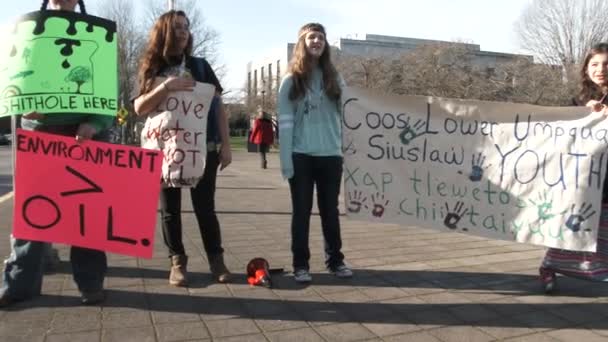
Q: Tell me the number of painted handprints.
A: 7